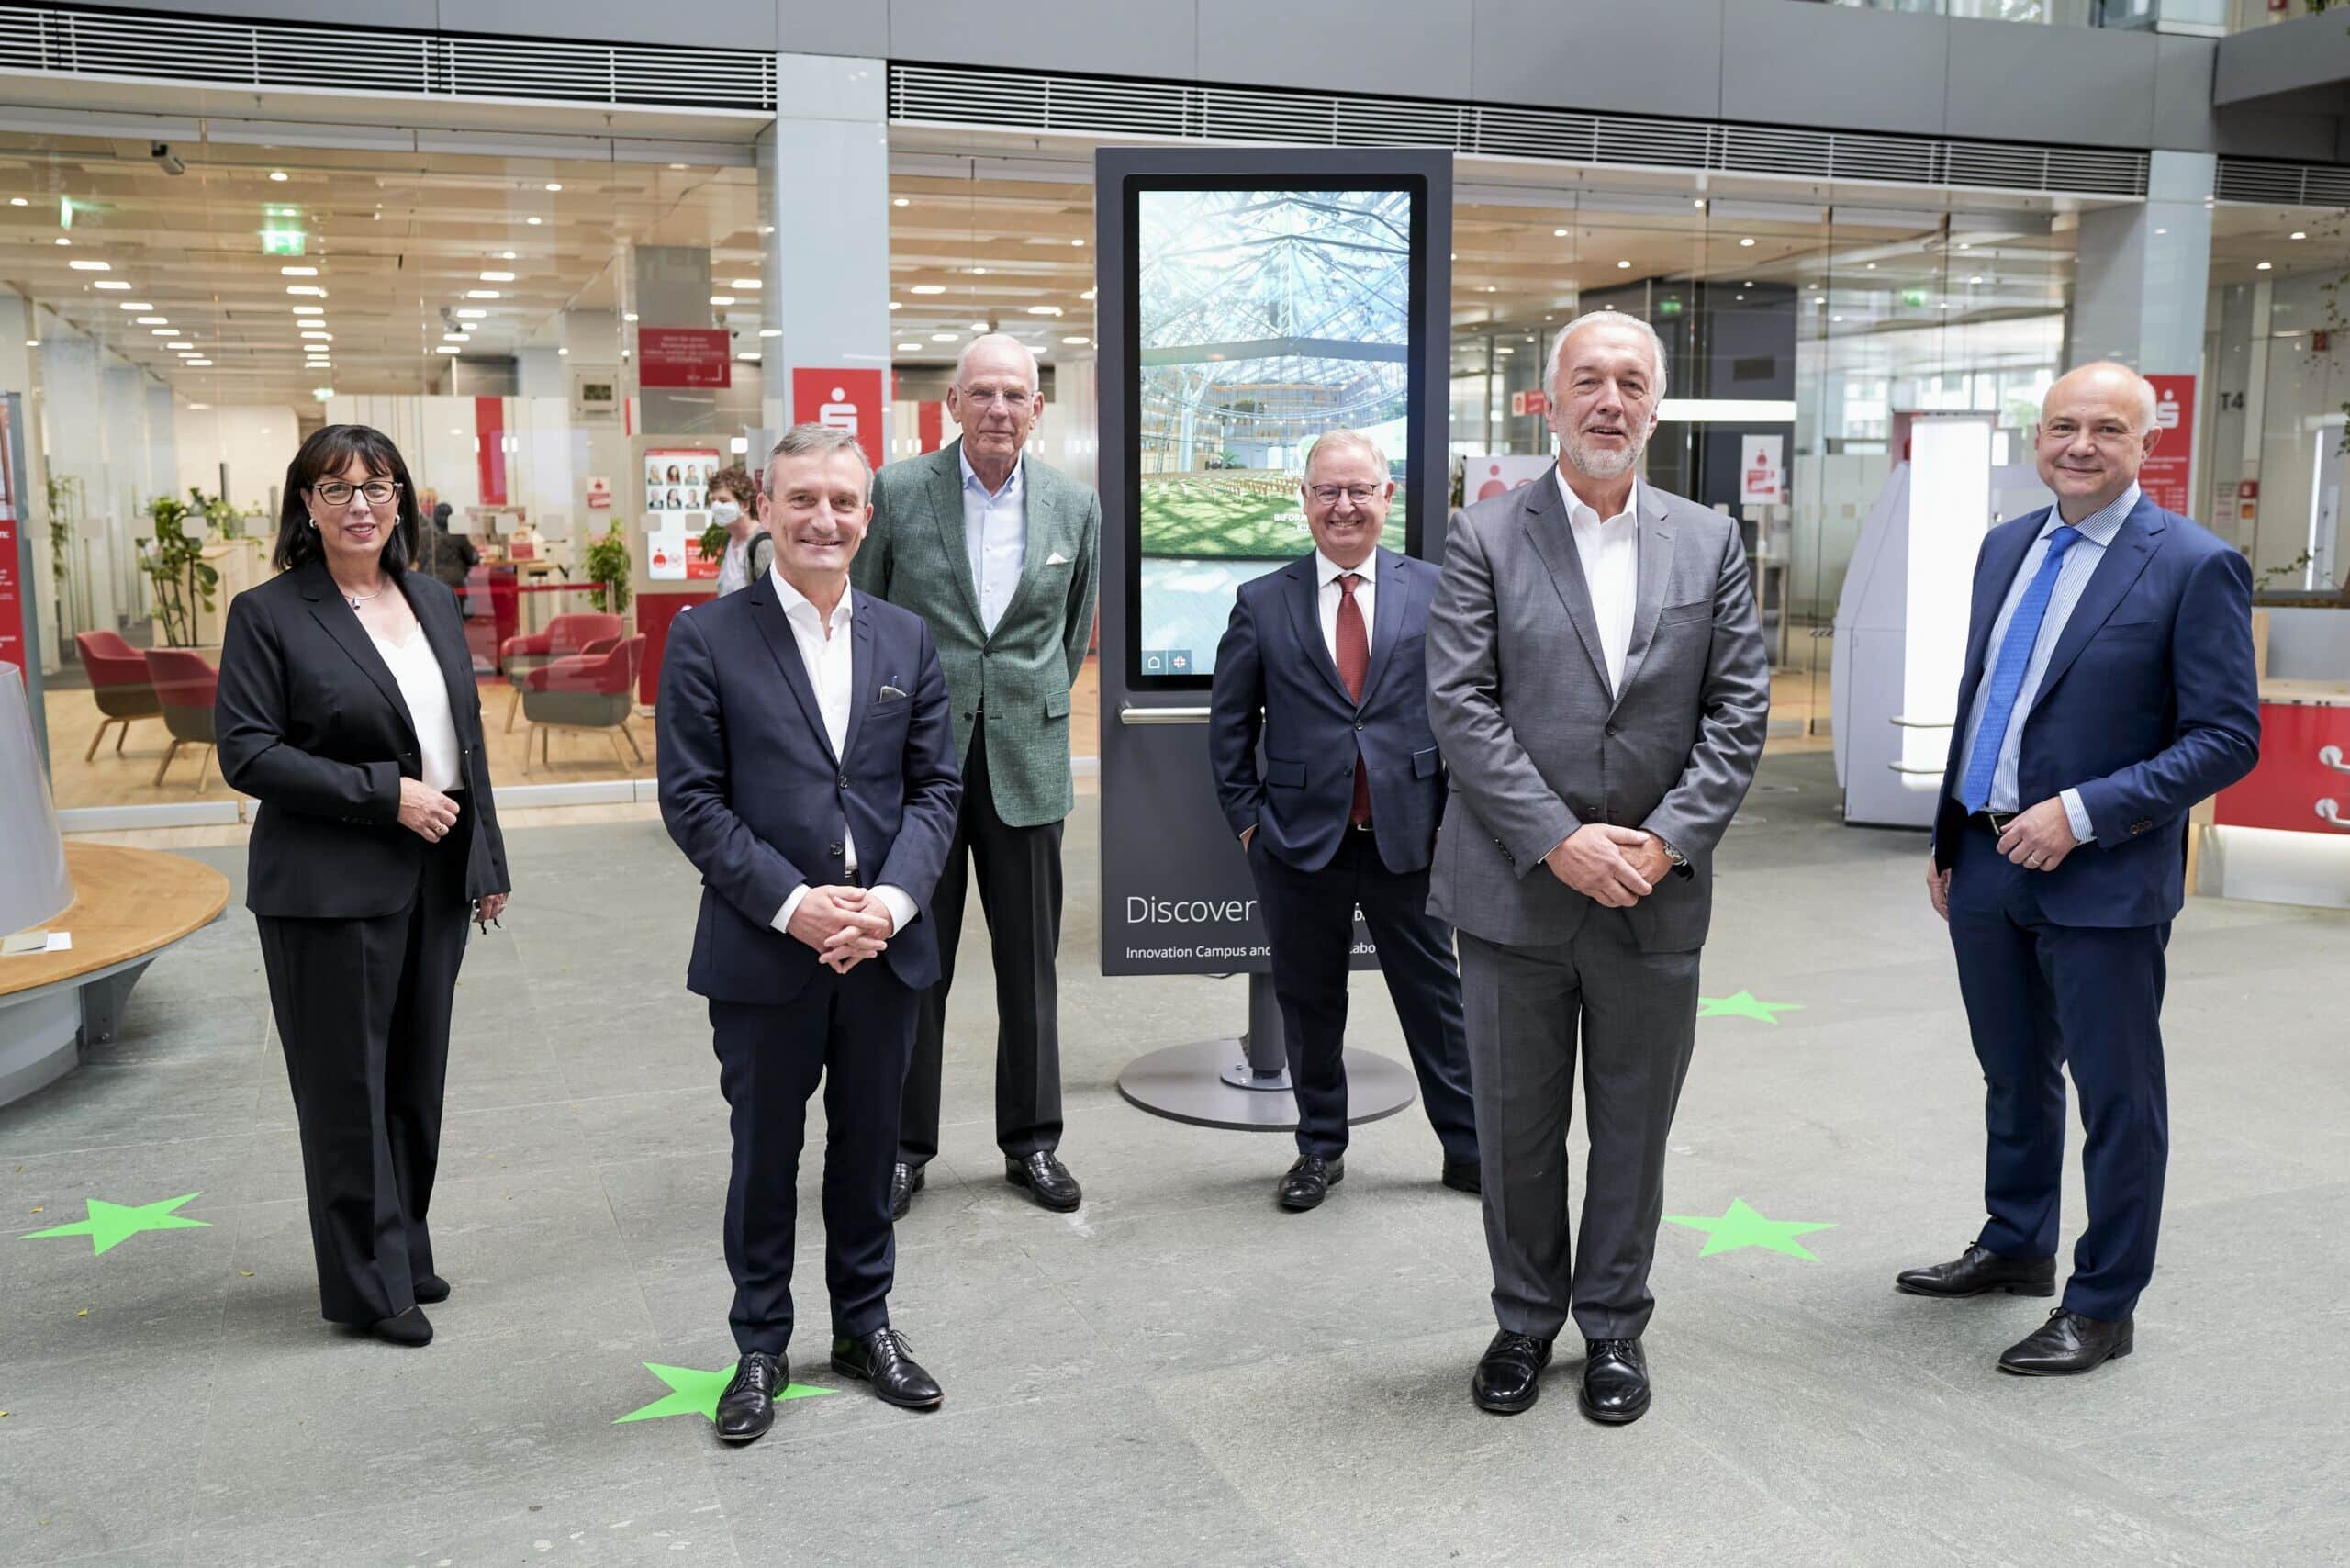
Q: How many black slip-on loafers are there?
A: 2